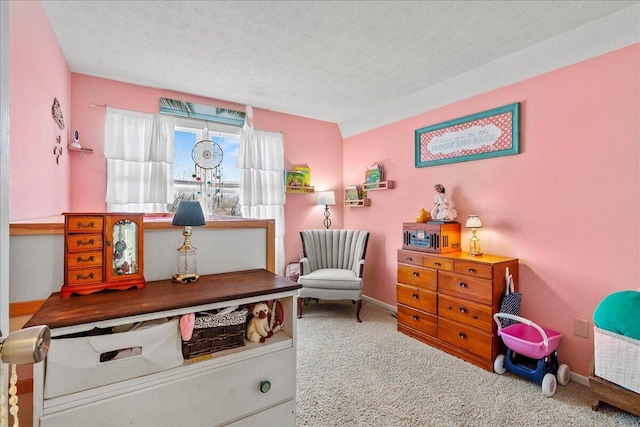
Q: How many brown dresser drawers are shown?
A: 9